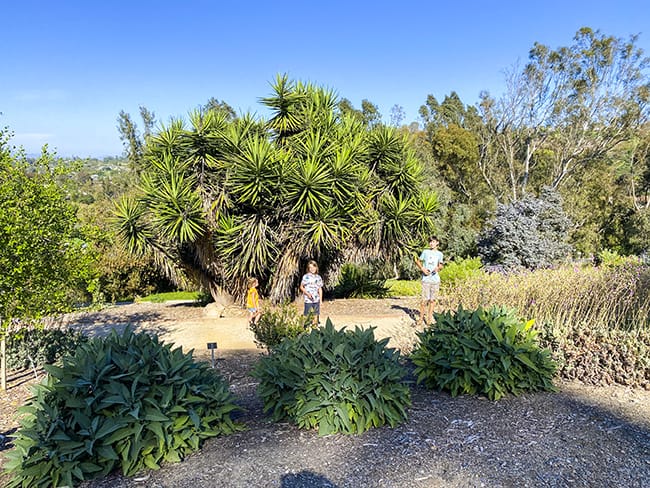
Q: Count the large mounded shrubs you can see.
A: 3